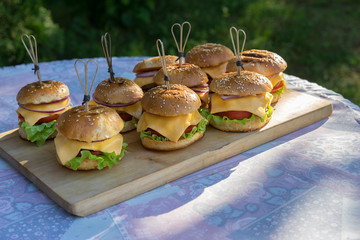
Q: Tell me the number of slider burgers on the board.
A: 9